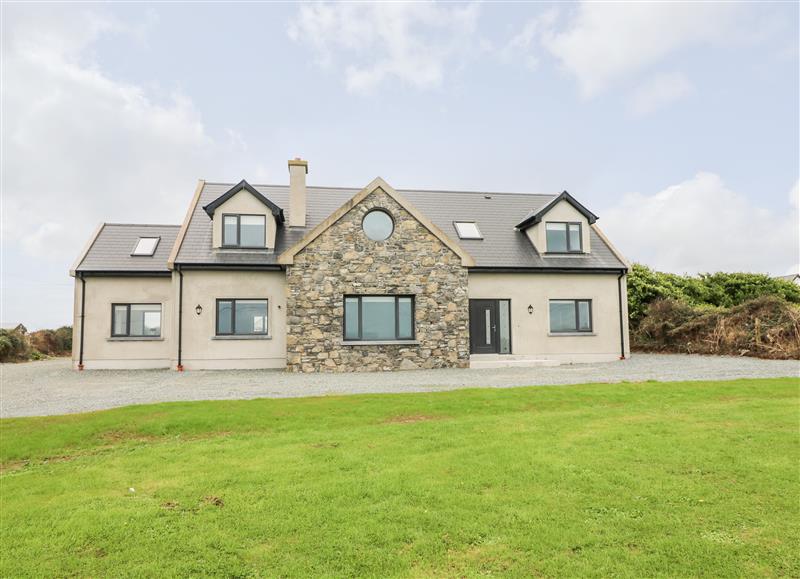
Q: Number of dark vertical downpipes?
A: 3